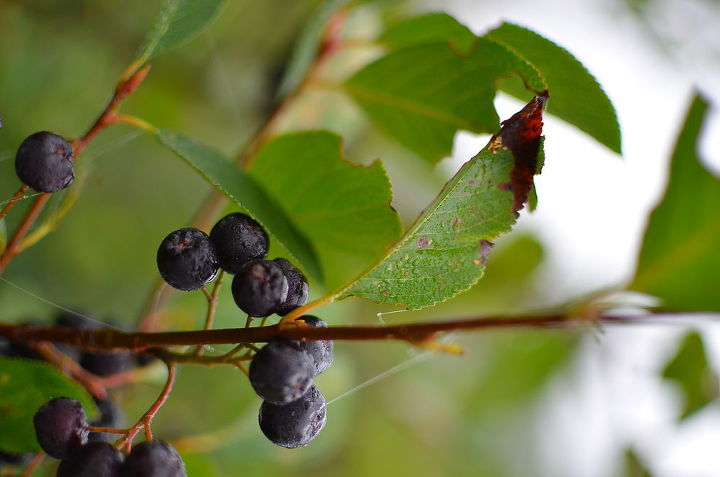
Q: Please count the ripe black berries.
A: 11